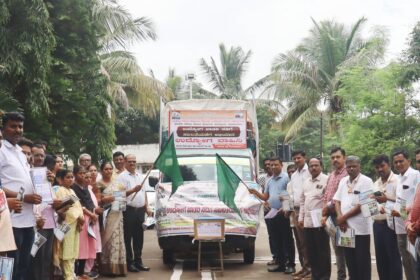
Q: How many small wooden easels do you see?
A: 1